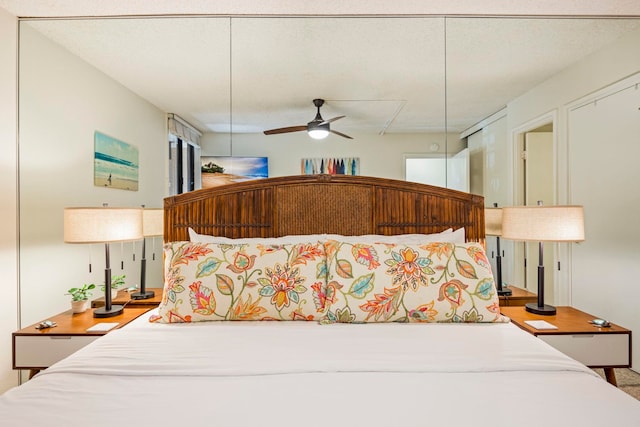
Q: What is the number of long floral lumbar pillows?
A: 2